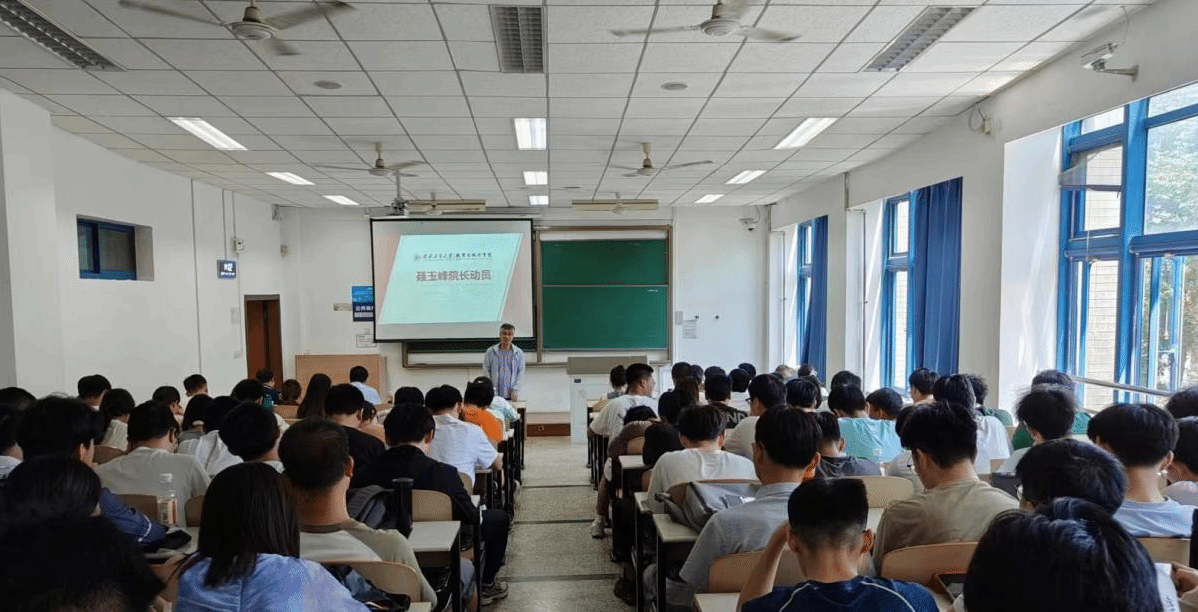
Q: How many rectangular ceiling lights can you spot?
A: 12